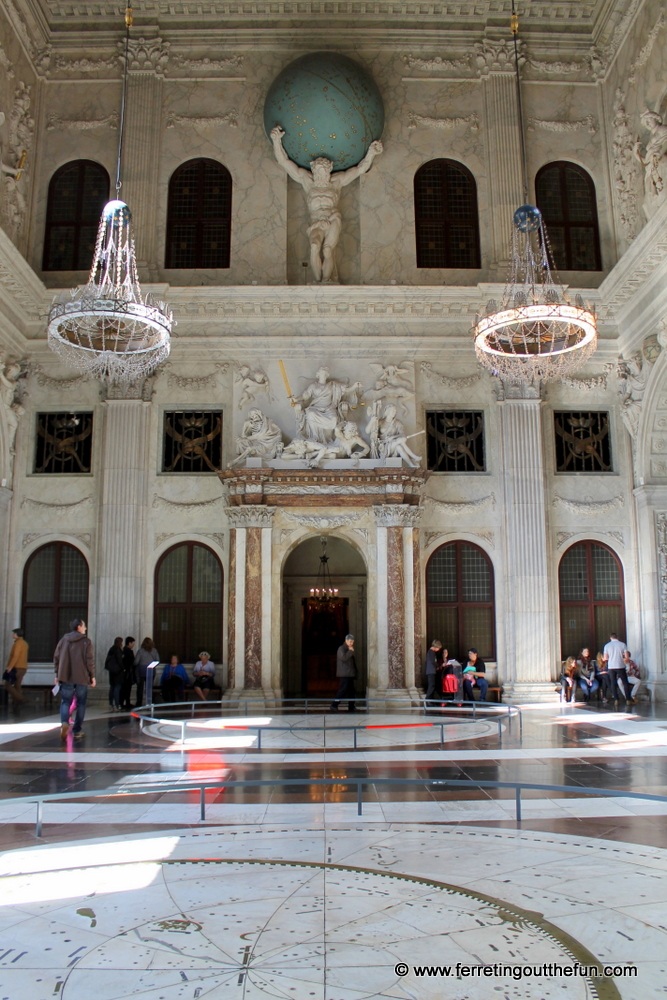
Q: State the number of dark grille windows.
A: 4